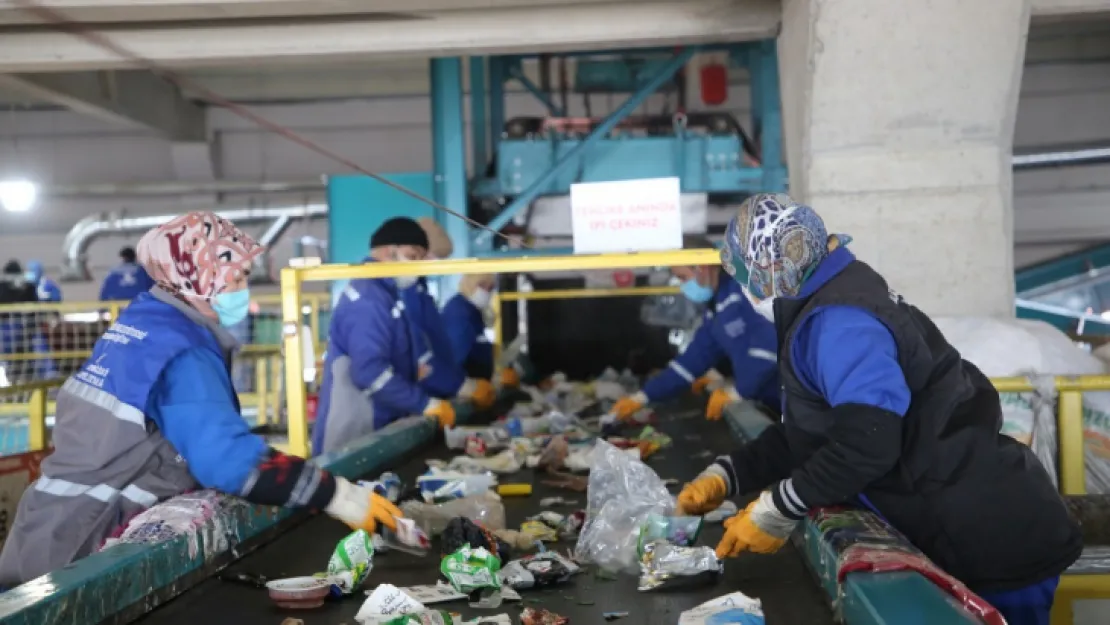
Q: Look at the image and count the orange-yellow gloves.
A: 9